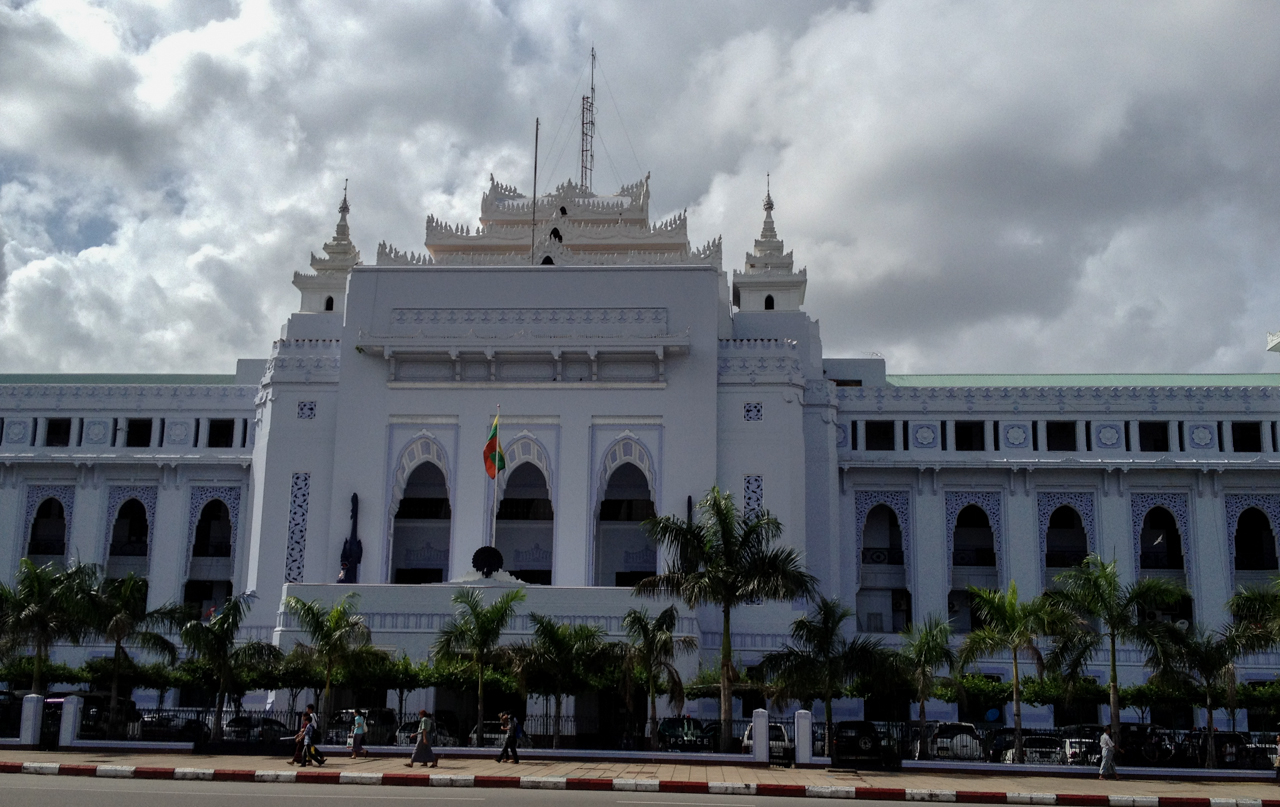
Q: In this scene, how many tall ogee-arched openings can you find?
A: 11